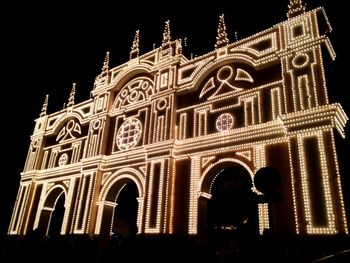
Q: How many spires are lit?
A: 7